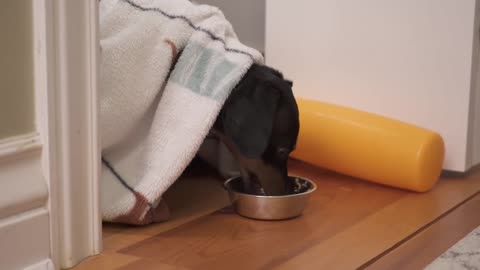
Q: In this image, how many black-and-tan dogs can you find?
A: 1